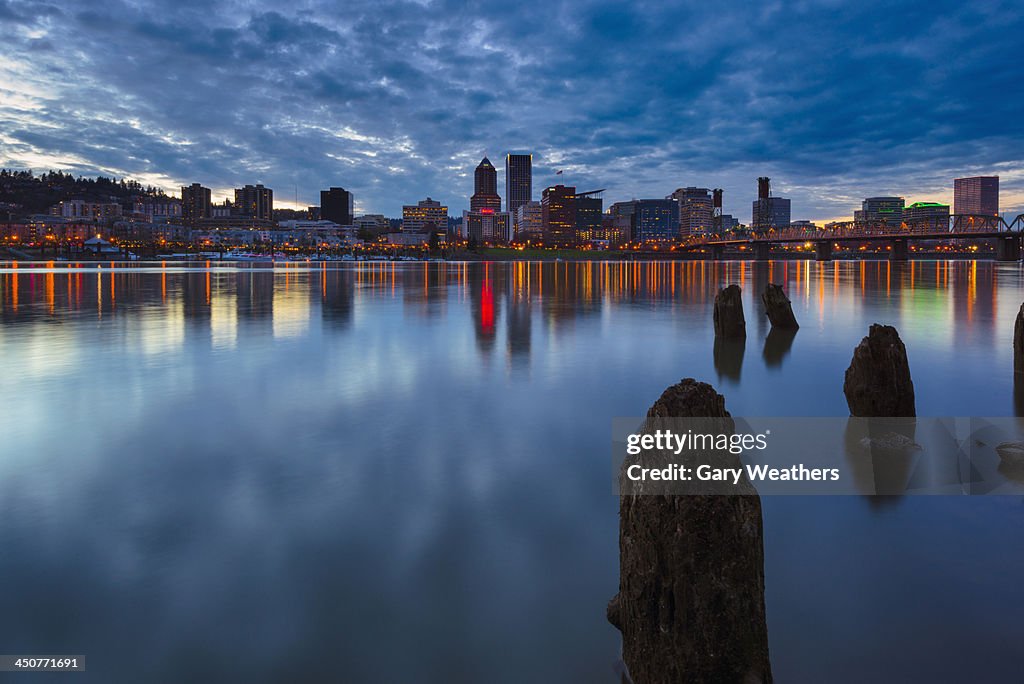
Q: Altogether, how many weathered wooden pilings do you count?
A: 5